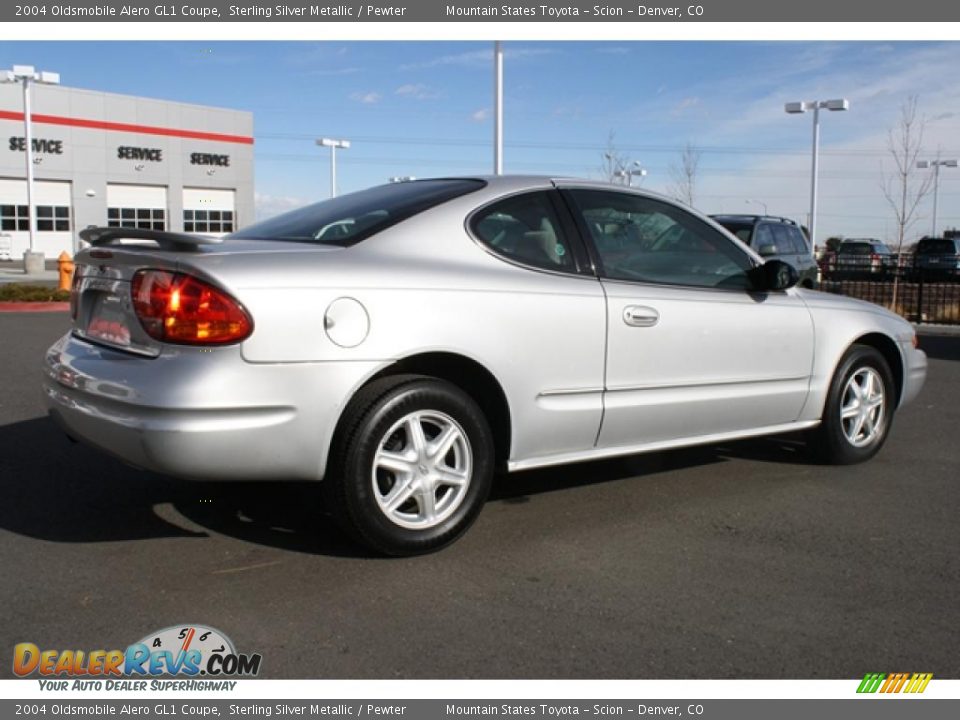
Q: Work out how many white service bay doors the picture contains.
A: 3